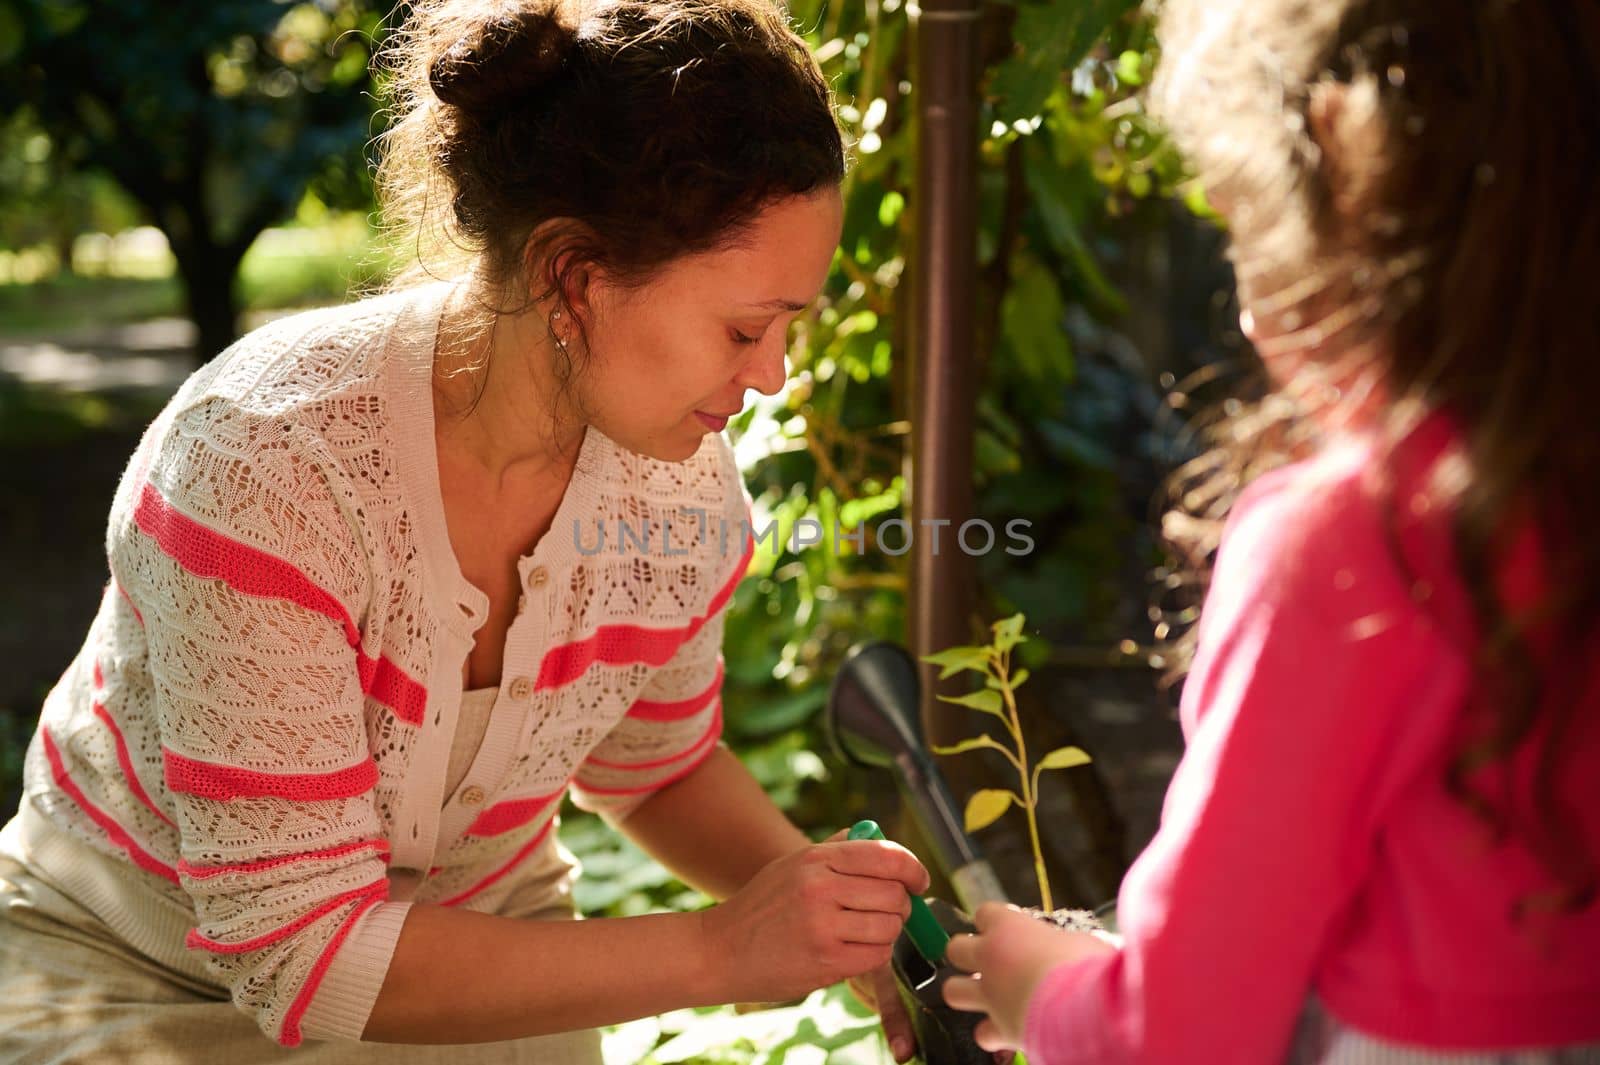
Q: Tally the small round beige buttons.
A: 3